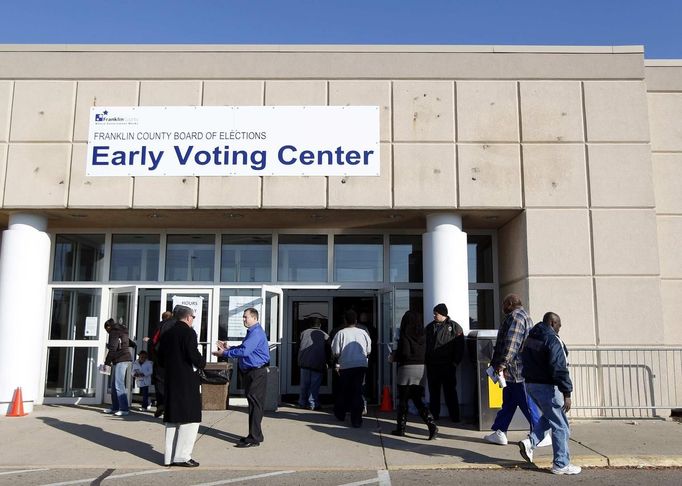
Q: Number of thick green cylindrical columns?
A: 0